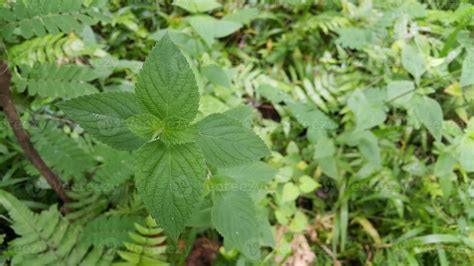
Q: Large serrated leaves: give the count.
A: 4